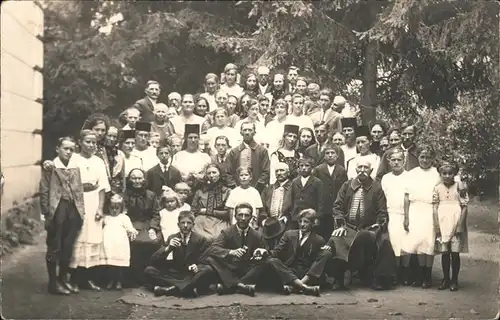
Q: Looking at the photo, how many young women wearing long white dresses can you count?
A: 3